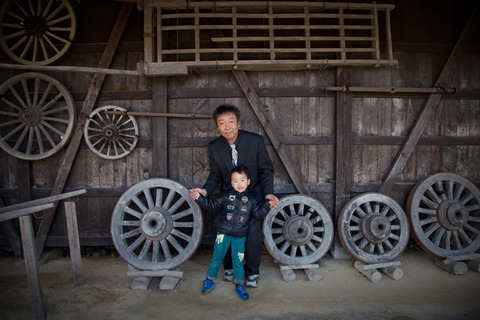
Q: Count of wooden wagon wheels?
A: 7